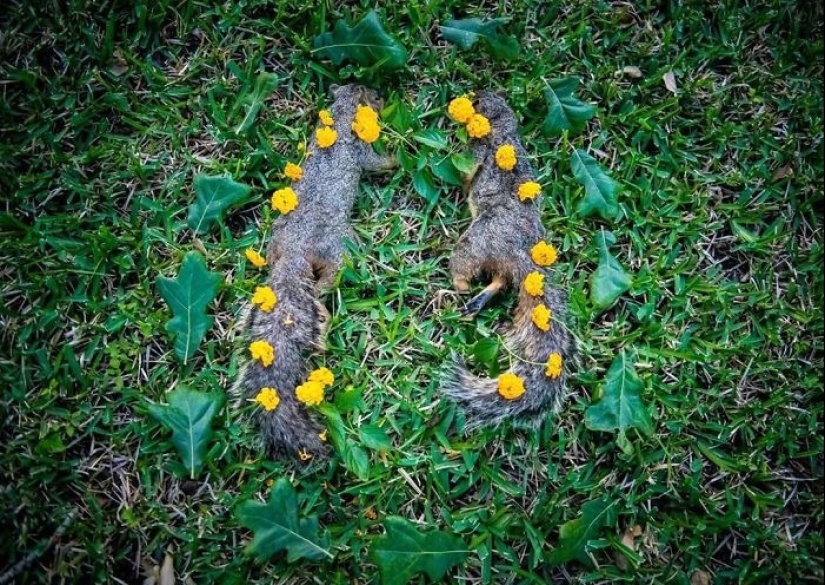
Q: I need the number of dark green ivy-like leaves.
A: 13